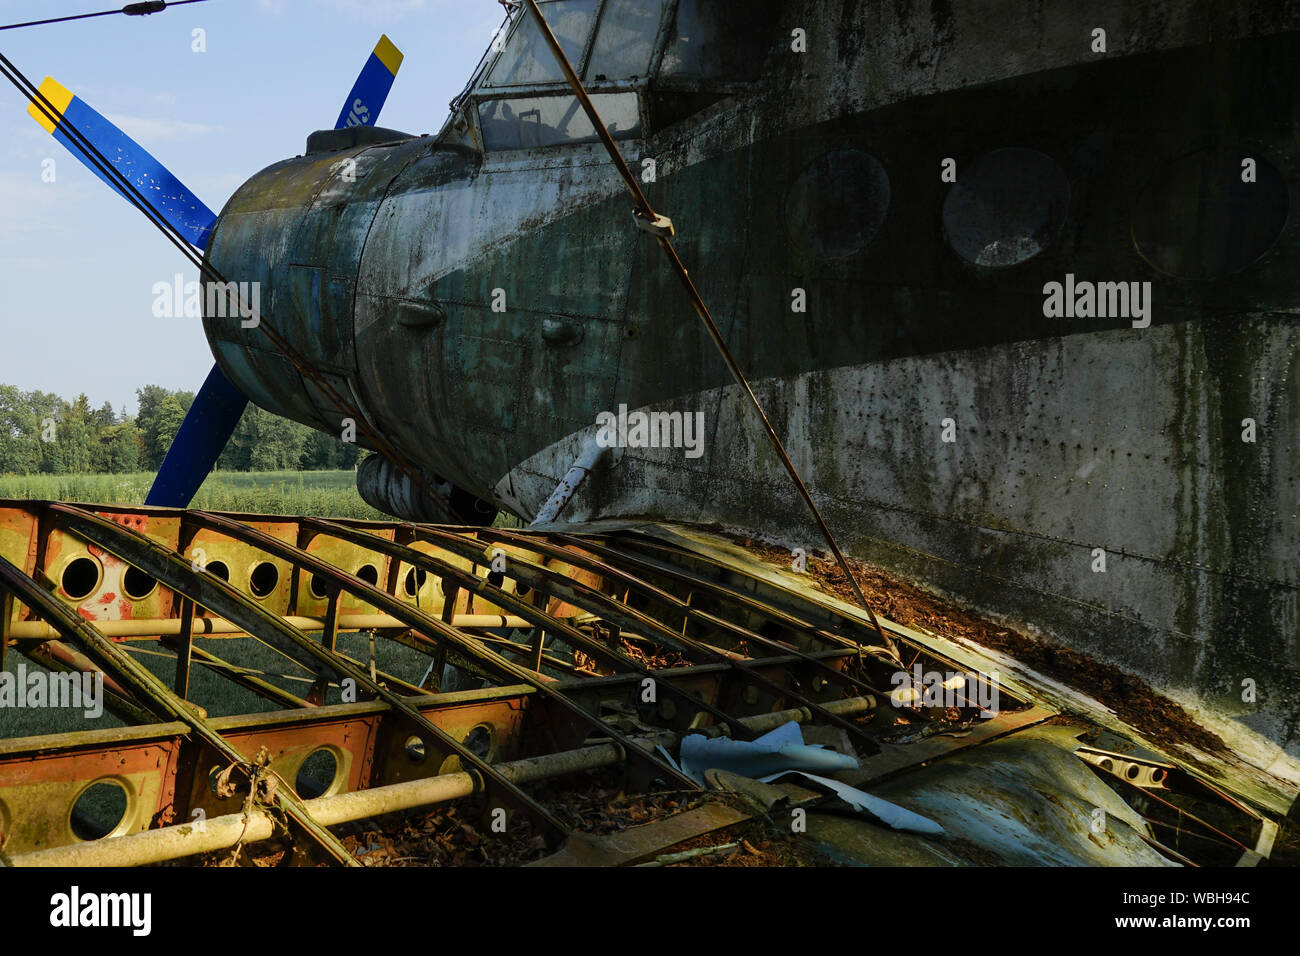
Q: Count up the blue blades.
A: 3